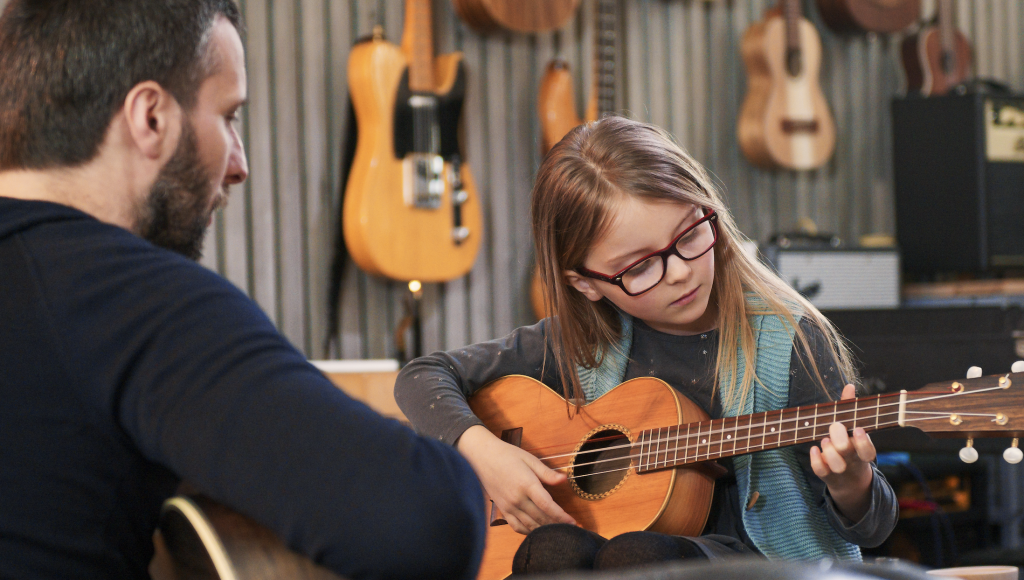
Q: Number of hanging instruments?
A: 6